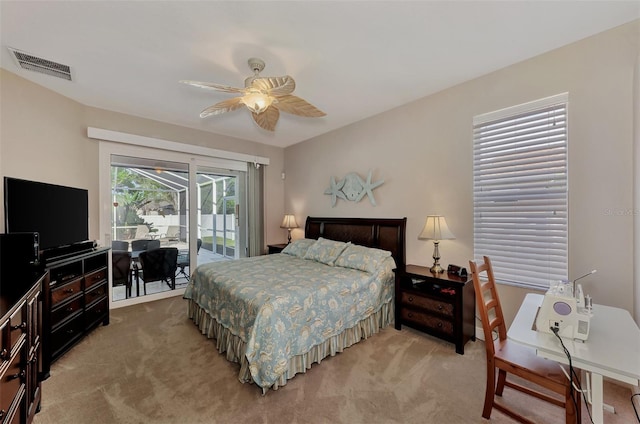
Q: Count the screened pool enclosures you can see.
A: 1